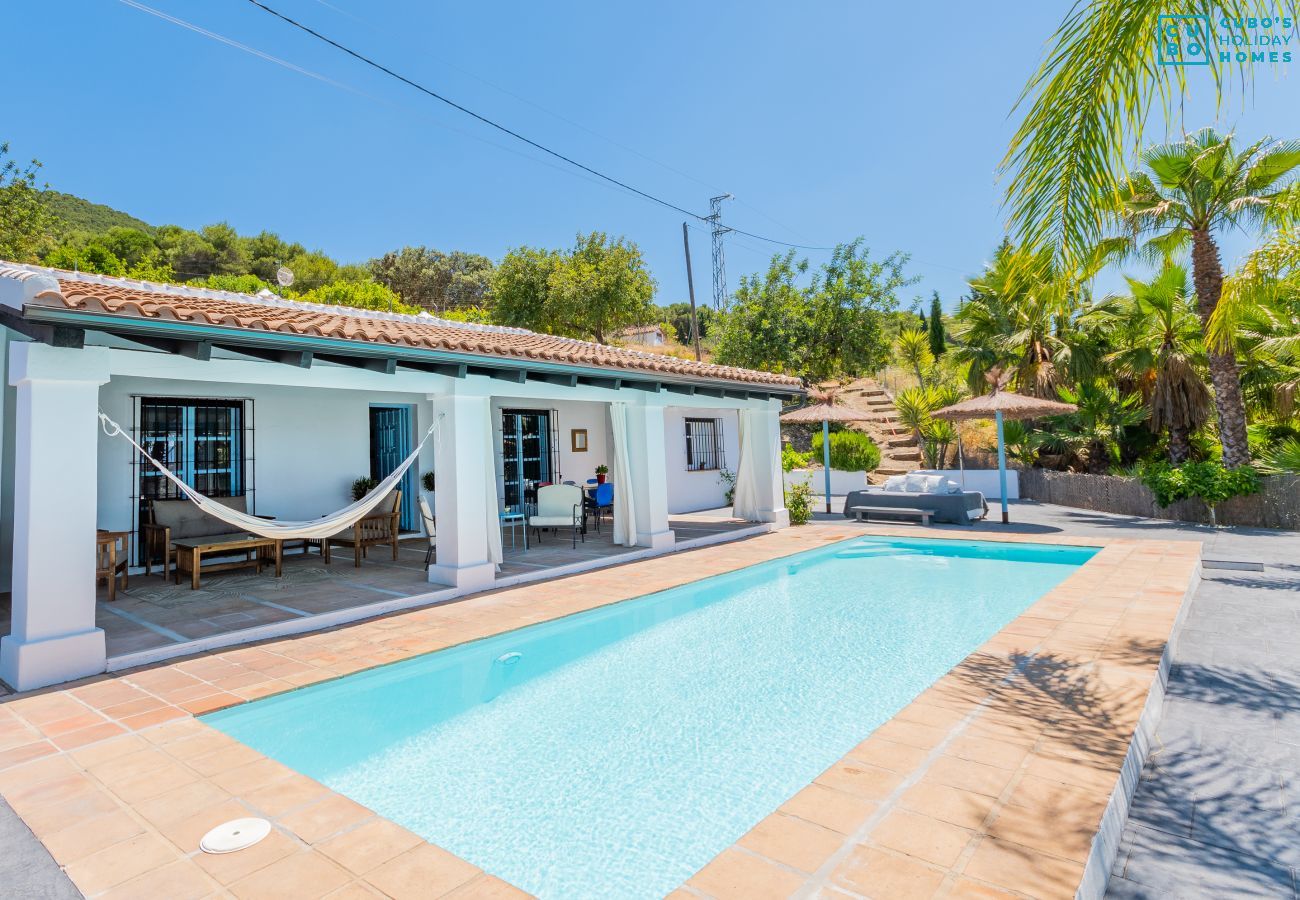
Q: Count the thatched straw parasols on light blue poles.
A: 2